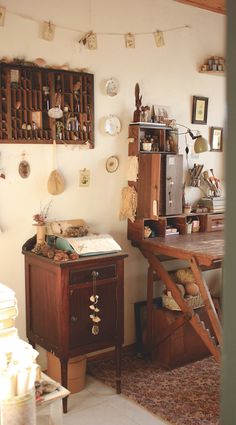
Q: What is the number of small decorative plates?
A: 3